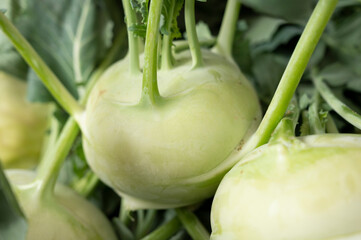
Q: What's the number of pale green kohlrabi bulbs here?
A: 4